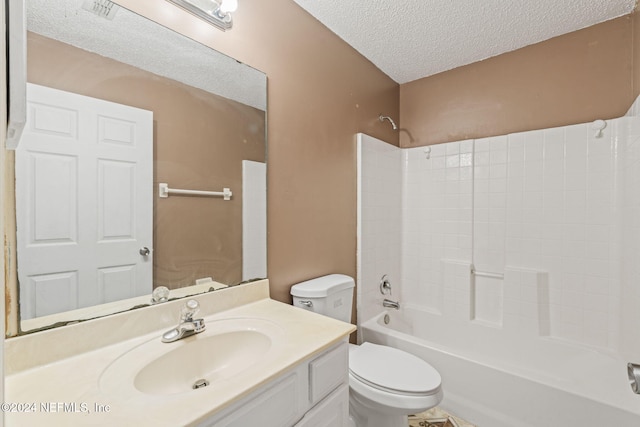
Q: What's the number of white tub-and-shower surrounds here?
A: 1